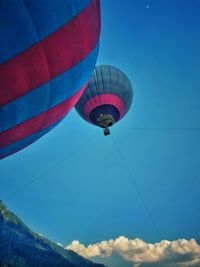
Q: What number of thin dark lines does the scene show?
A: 3